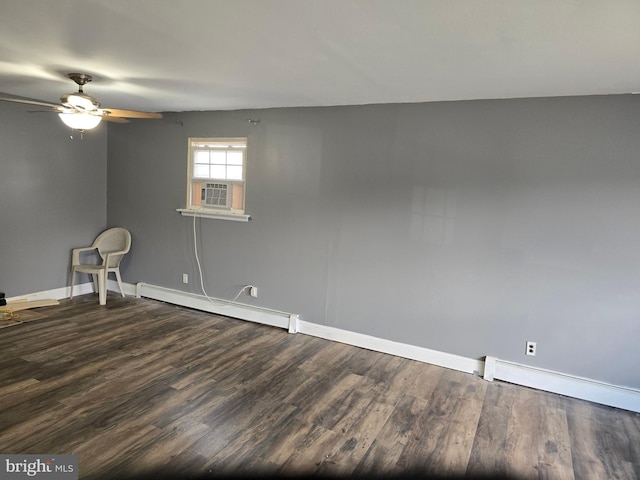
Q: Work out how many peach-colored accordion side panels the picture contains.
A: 2